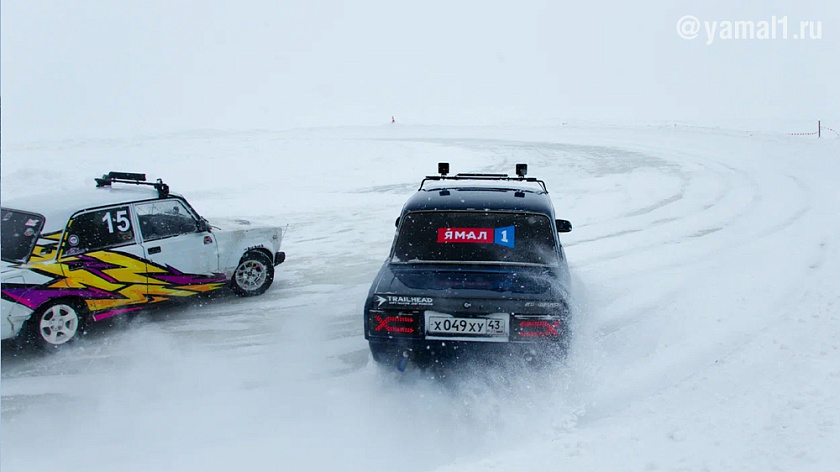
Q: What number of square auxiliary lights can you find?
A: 2